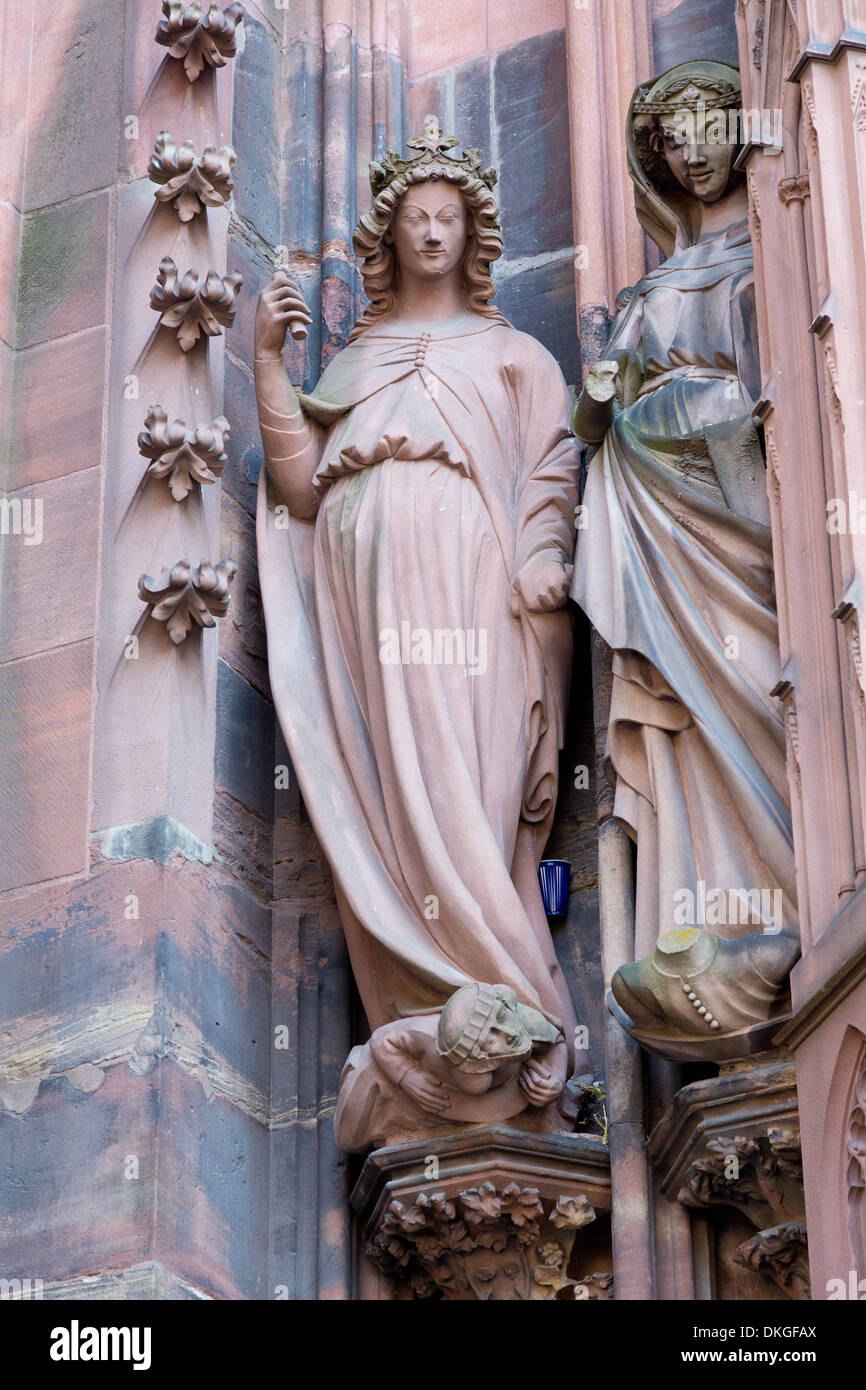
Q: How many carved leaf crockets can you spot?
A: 5